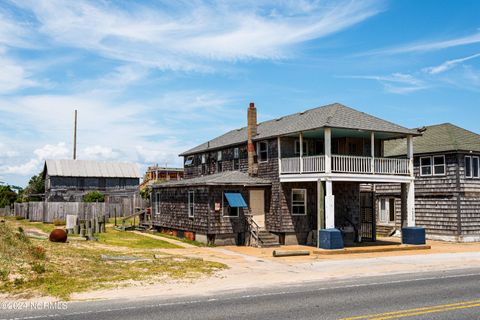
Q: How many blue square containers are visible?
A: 2